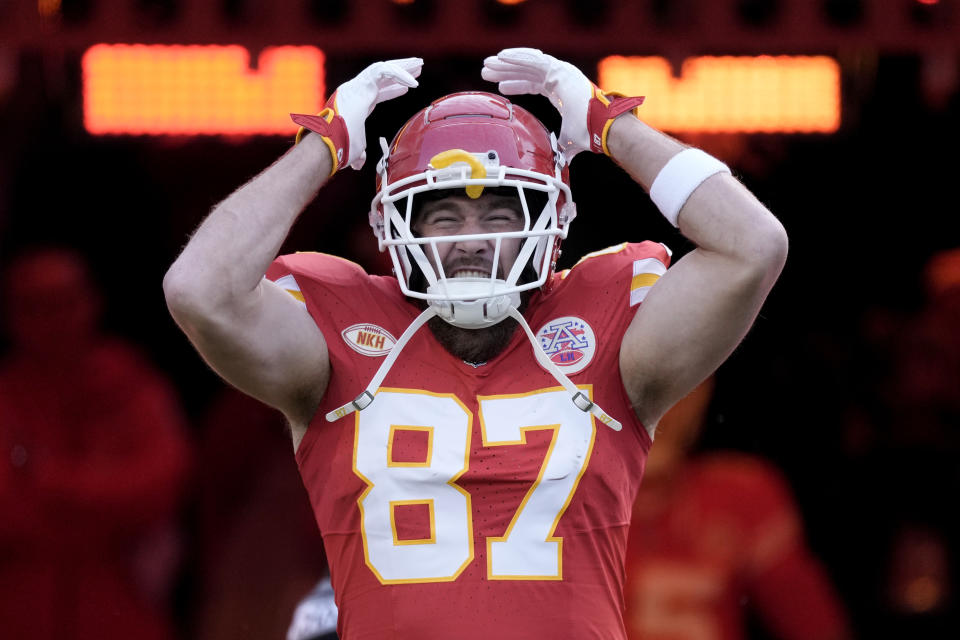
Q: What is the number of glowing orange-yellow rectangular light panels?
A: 2